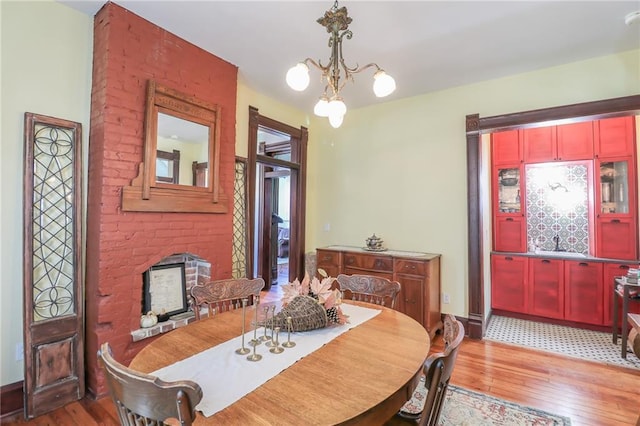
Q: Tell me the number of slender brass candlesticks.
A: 7